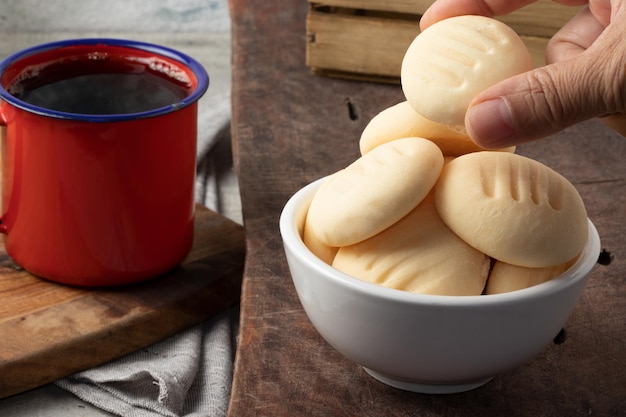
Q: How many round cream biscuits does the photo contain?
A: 7